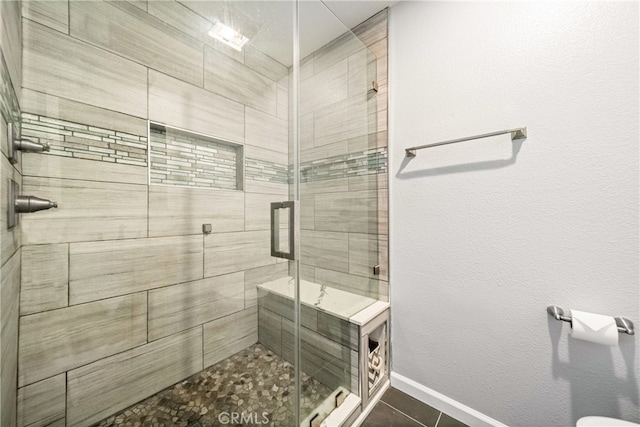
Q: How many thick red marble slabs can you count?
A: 0